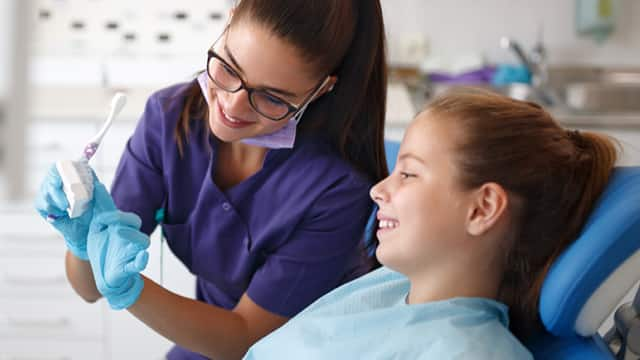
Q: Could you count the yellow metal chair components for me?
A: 0